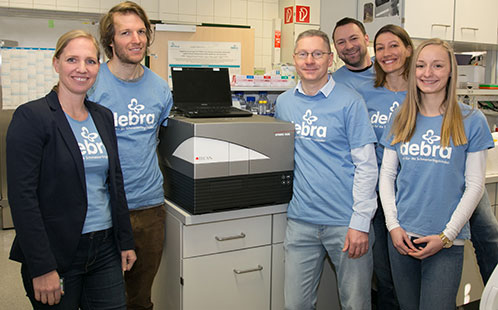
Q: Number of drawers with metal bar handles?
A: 2